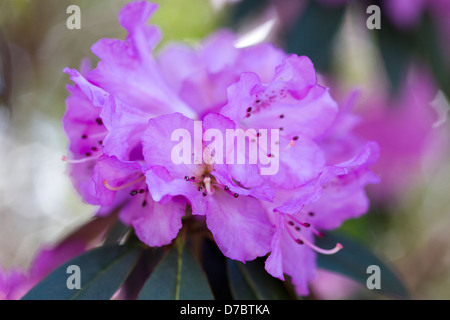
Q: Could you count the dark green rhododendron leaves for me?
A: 4